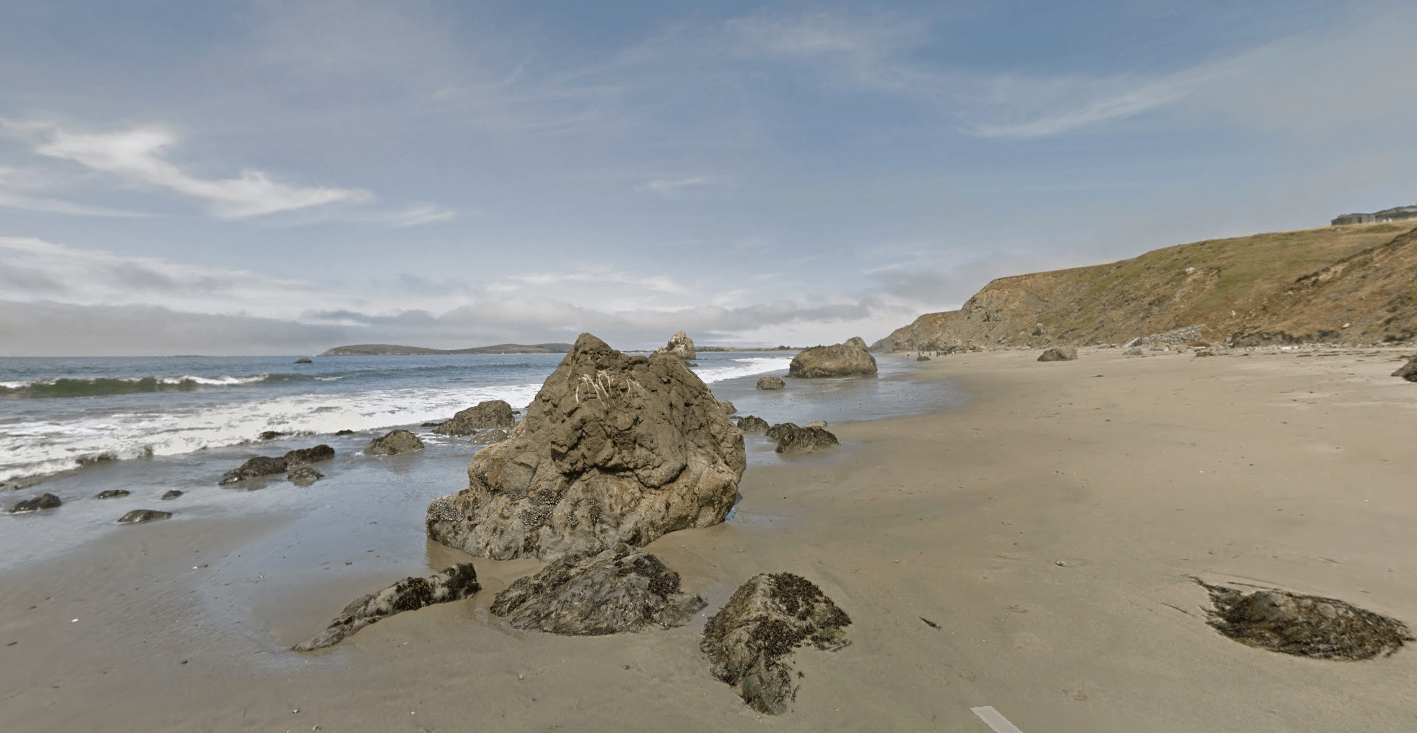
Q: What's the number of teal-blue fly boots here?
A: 0